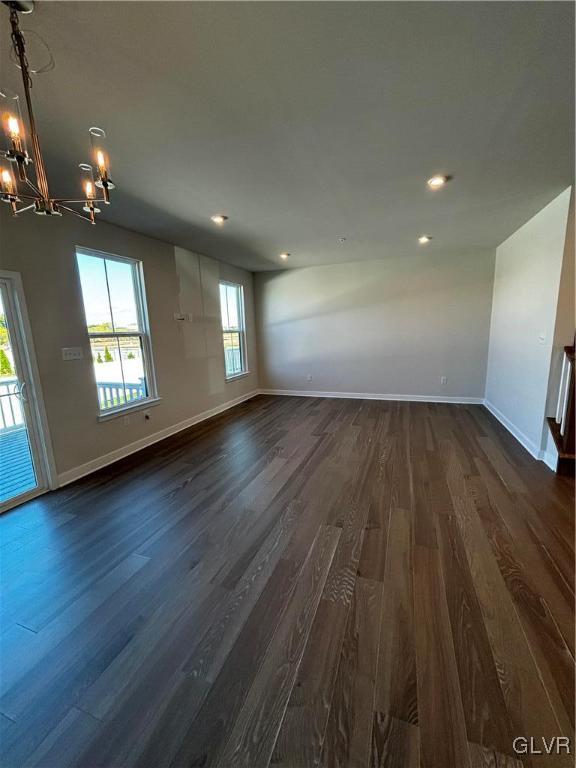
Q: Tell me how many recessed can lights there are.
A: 4